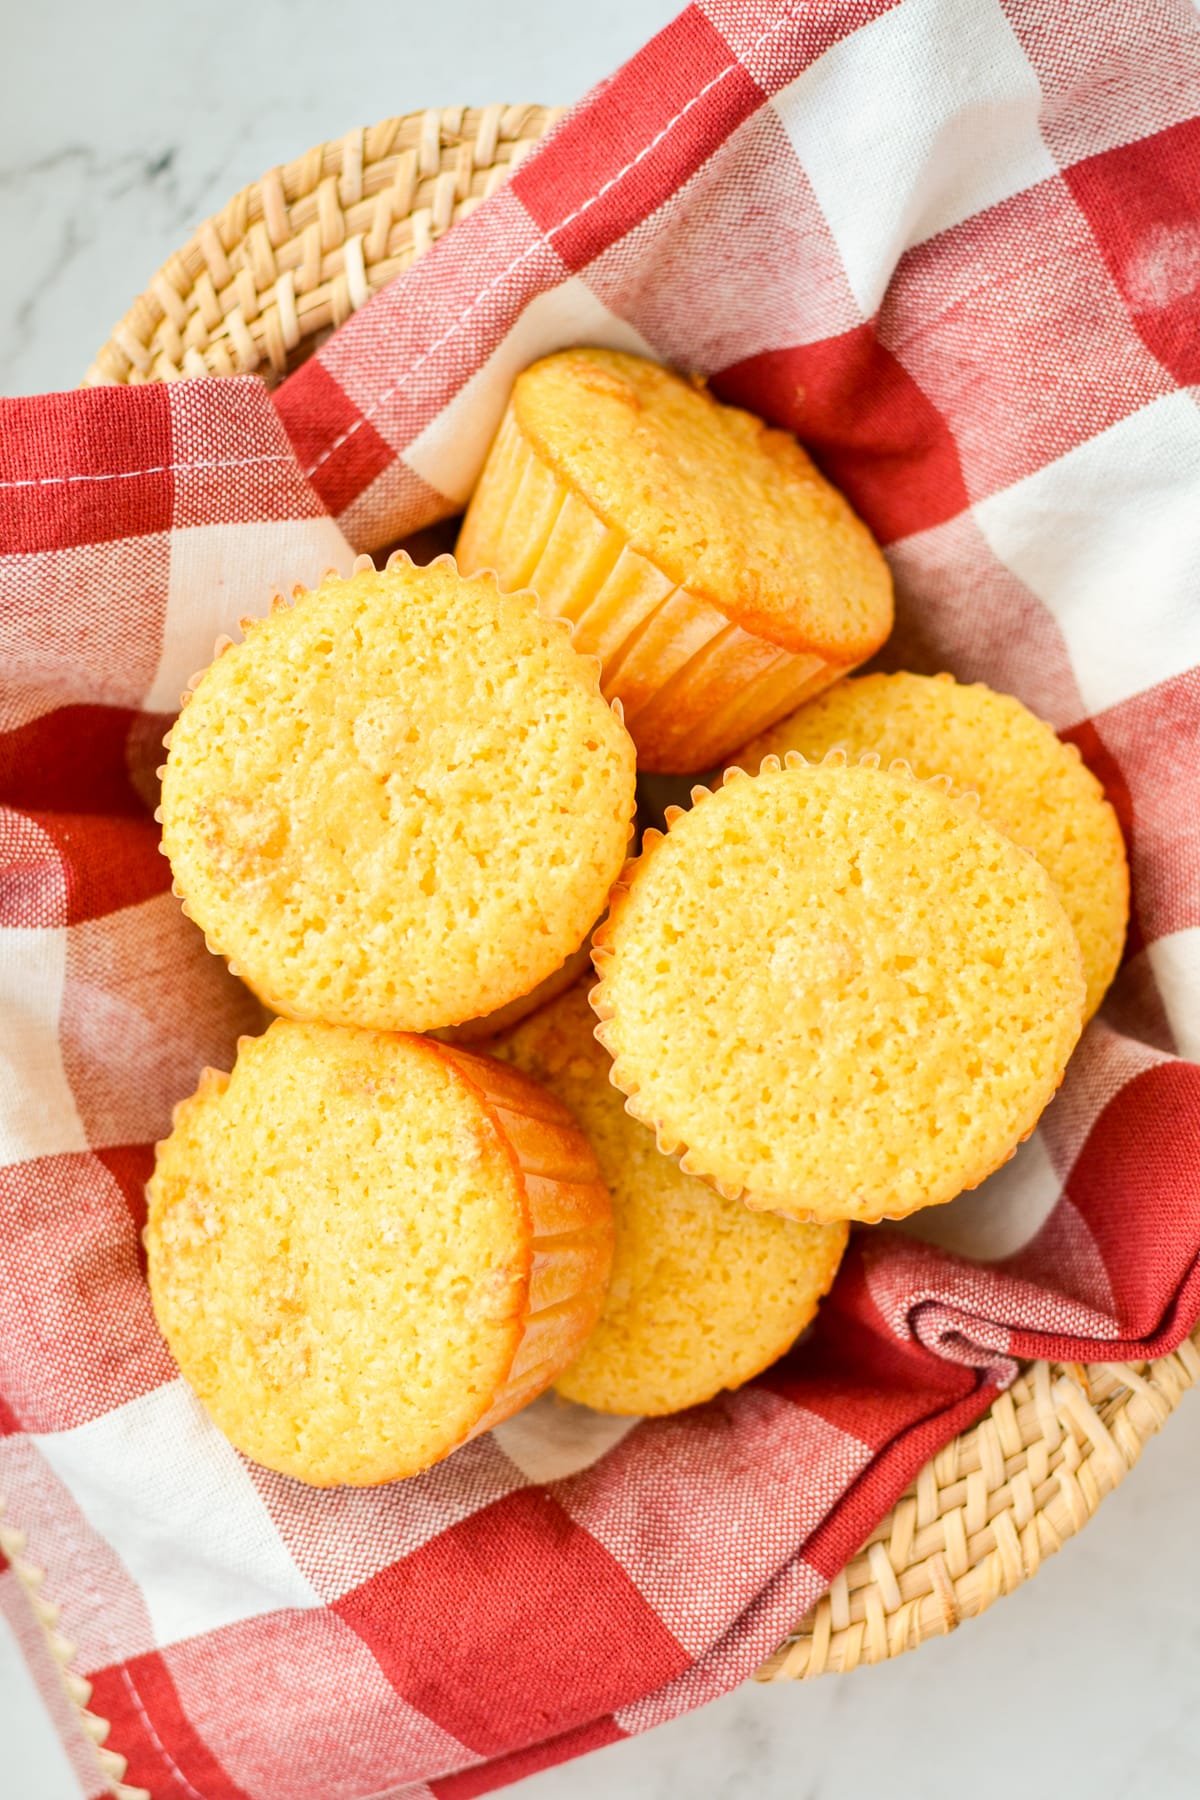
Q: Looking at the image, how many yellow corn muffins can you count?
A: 6